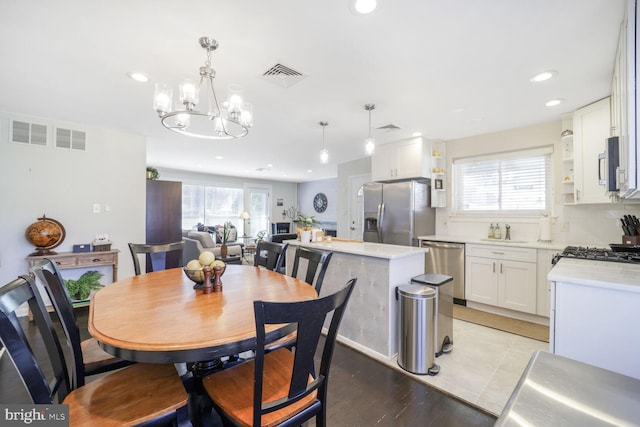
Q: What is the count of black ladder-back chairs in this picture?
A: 6